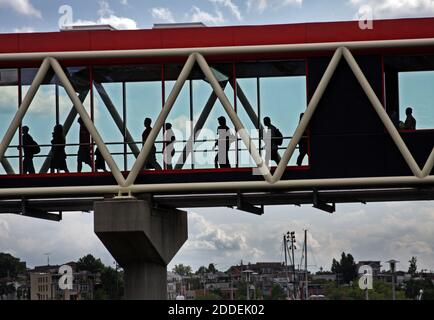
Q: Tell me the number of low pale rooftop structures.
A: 2